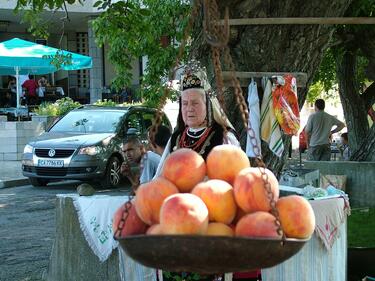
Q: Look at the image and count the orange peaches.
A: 11